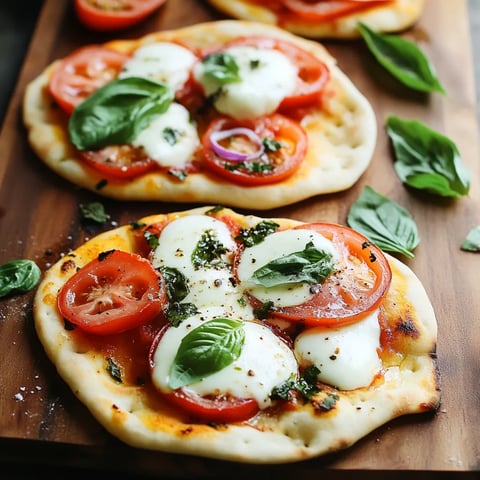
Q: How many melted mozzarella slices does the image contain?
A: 7